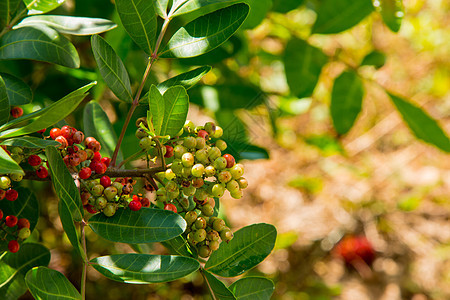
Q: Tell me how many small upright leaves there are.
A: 2